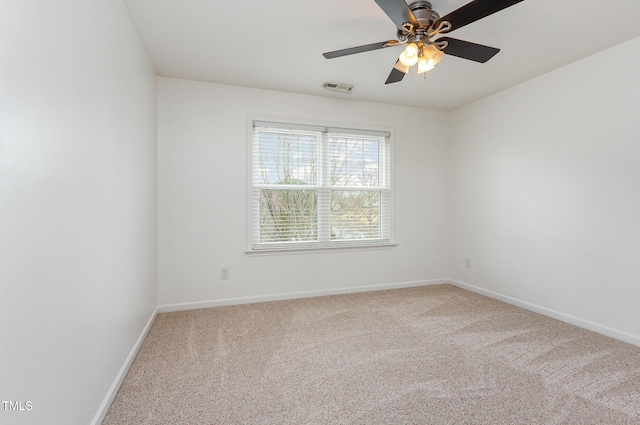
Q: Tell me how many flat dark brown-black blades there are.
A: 5